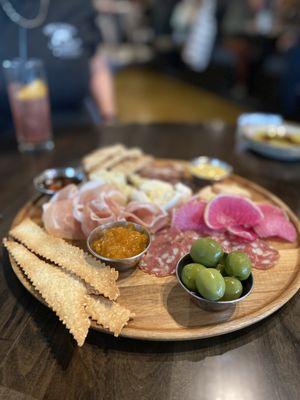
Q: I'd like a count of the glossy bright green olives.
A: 5